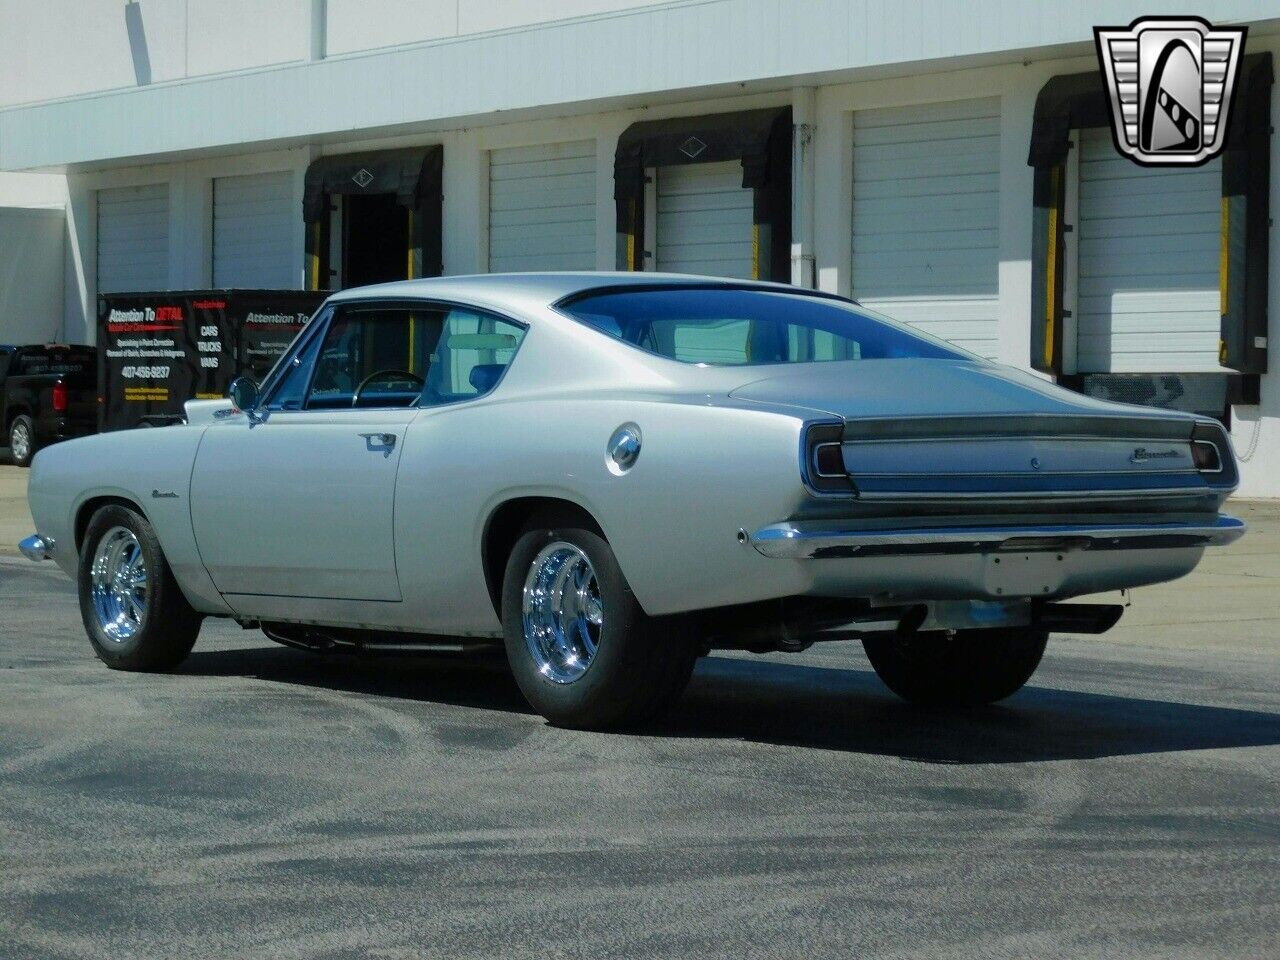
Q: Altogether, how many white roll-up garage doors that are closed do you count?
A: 6